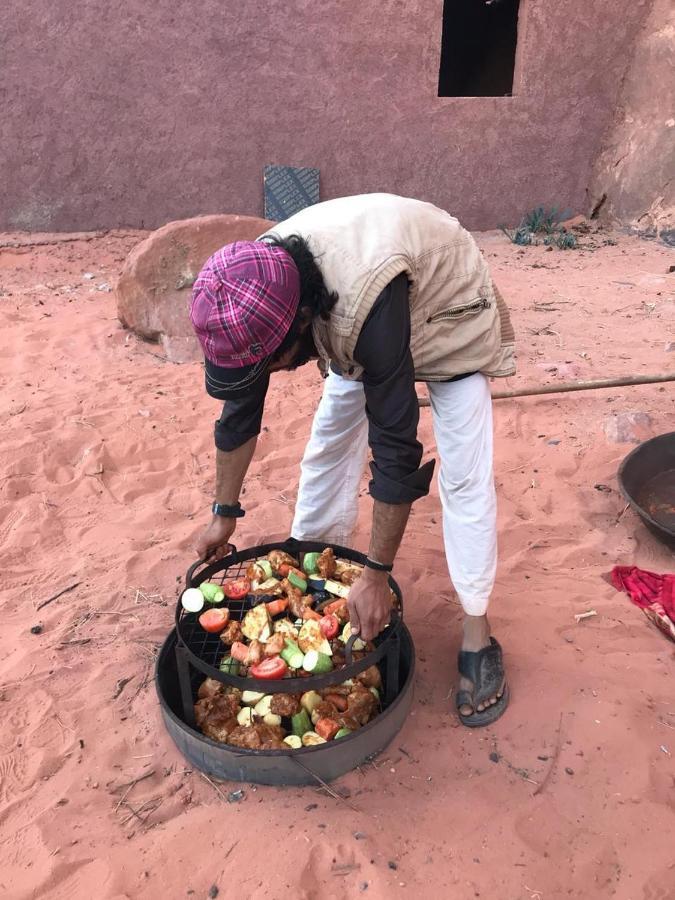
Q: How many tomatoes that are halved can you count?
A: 4